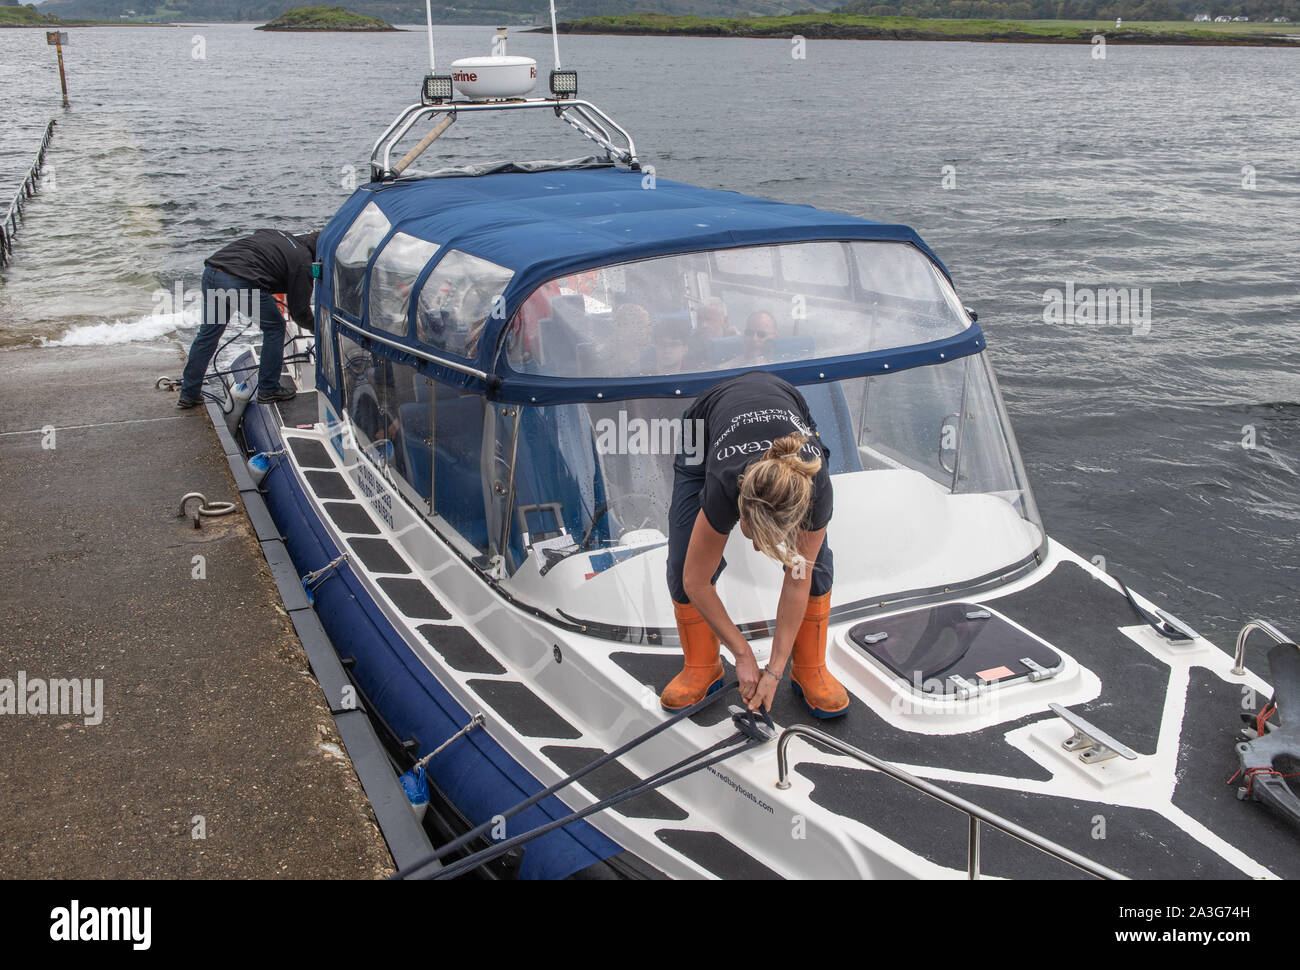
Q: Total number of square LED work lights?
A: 2